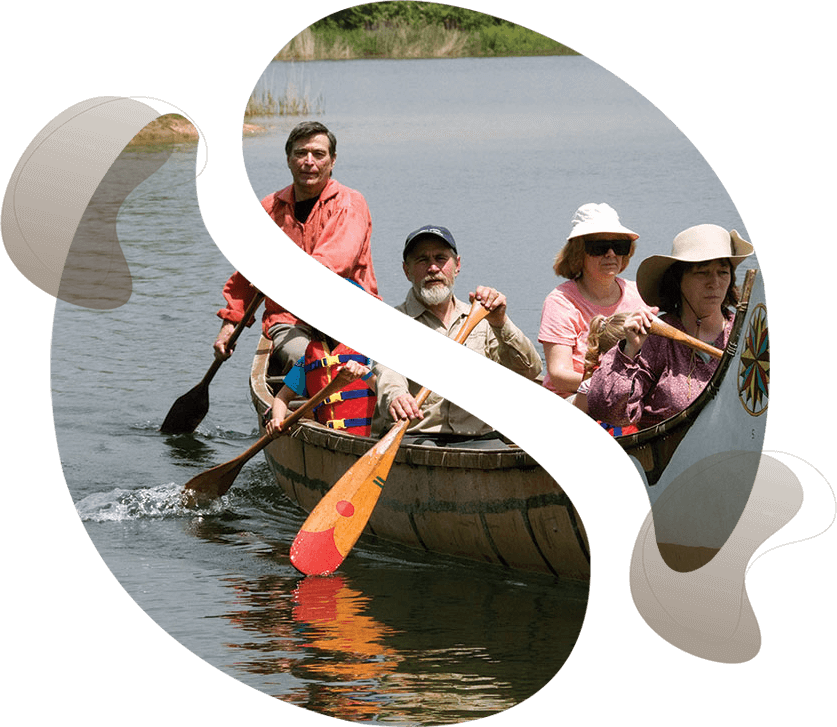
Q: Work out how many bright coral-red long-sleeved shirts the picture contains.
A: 1